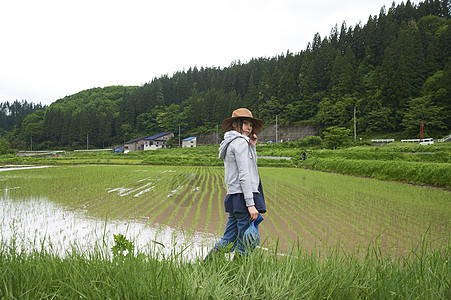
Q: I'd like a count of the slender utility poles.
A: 6